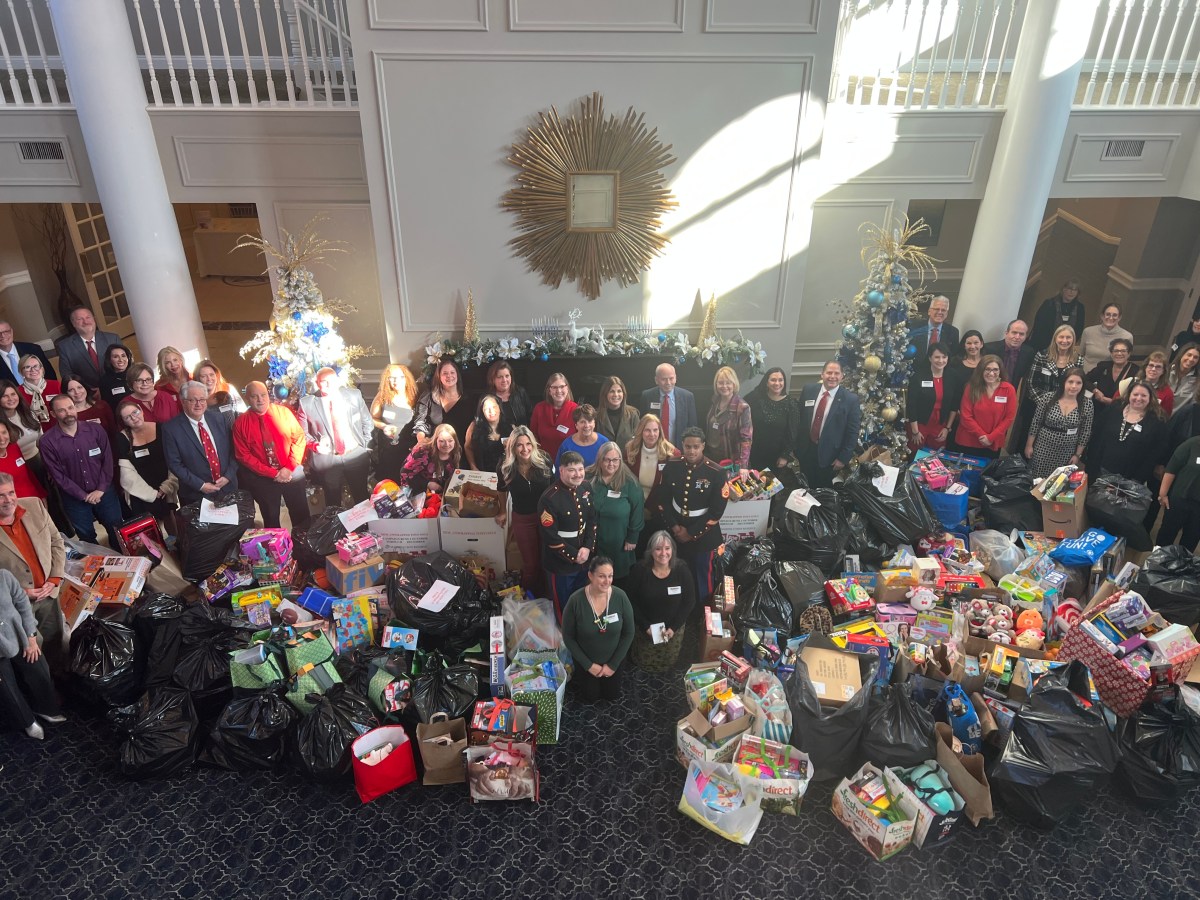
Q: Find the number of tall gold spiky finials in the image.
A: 2